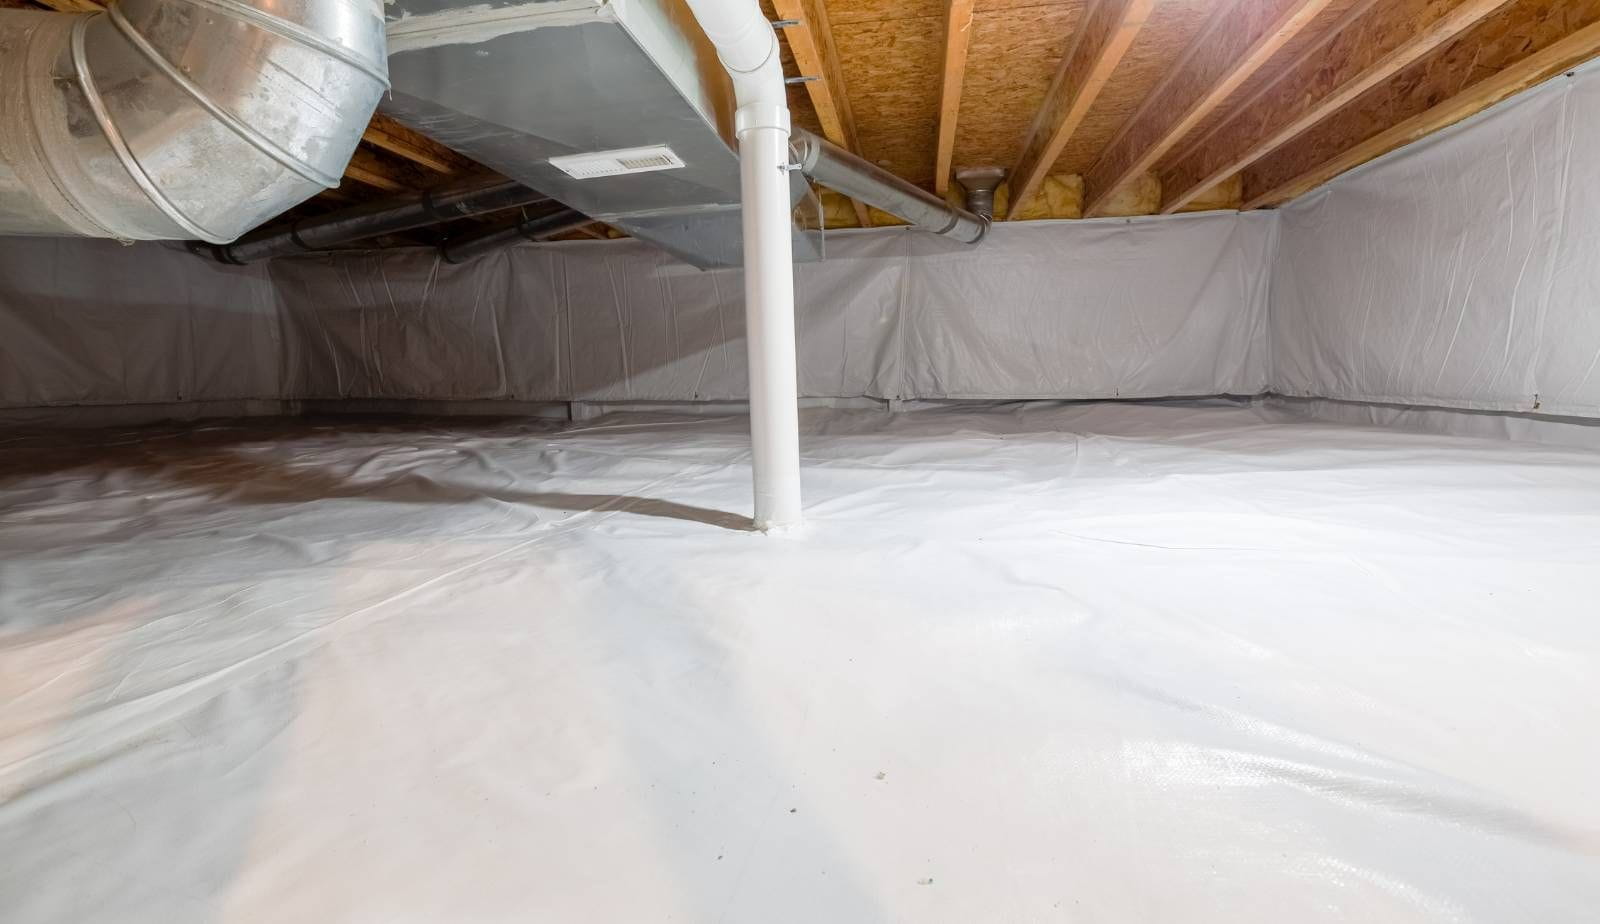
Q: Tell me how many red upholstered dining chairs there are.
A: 0